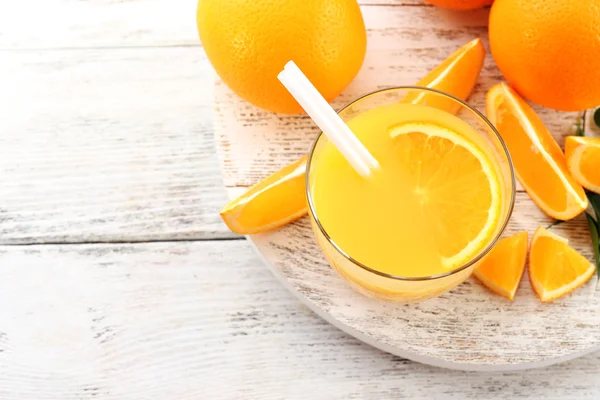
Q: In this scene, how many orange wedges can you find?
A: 6